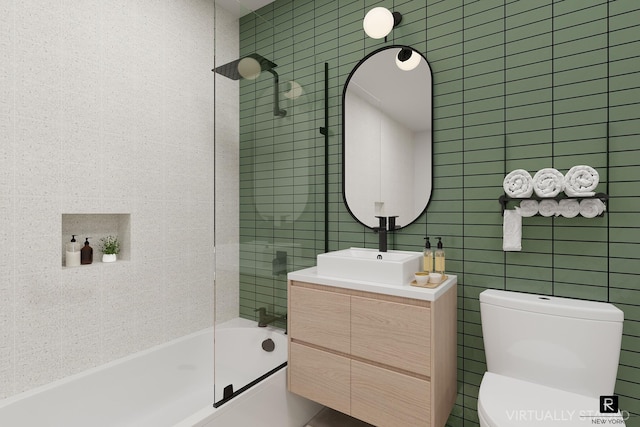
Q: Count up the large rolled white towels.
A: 3